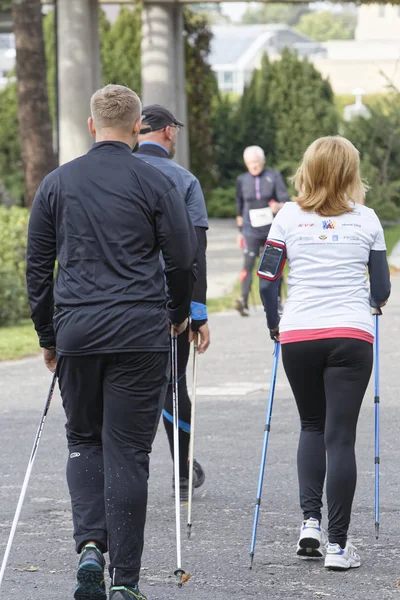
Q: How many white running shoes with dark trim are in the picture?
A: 2